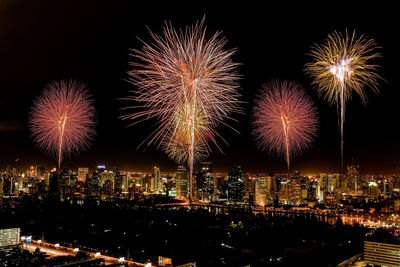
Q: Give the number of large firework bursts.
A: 4